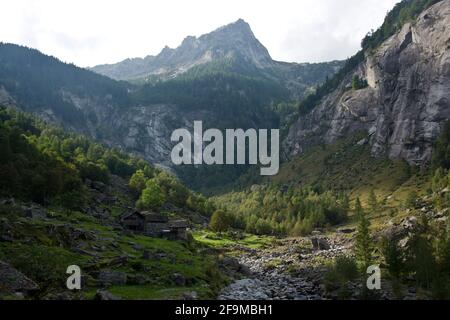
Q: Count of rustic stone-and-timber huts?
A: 3